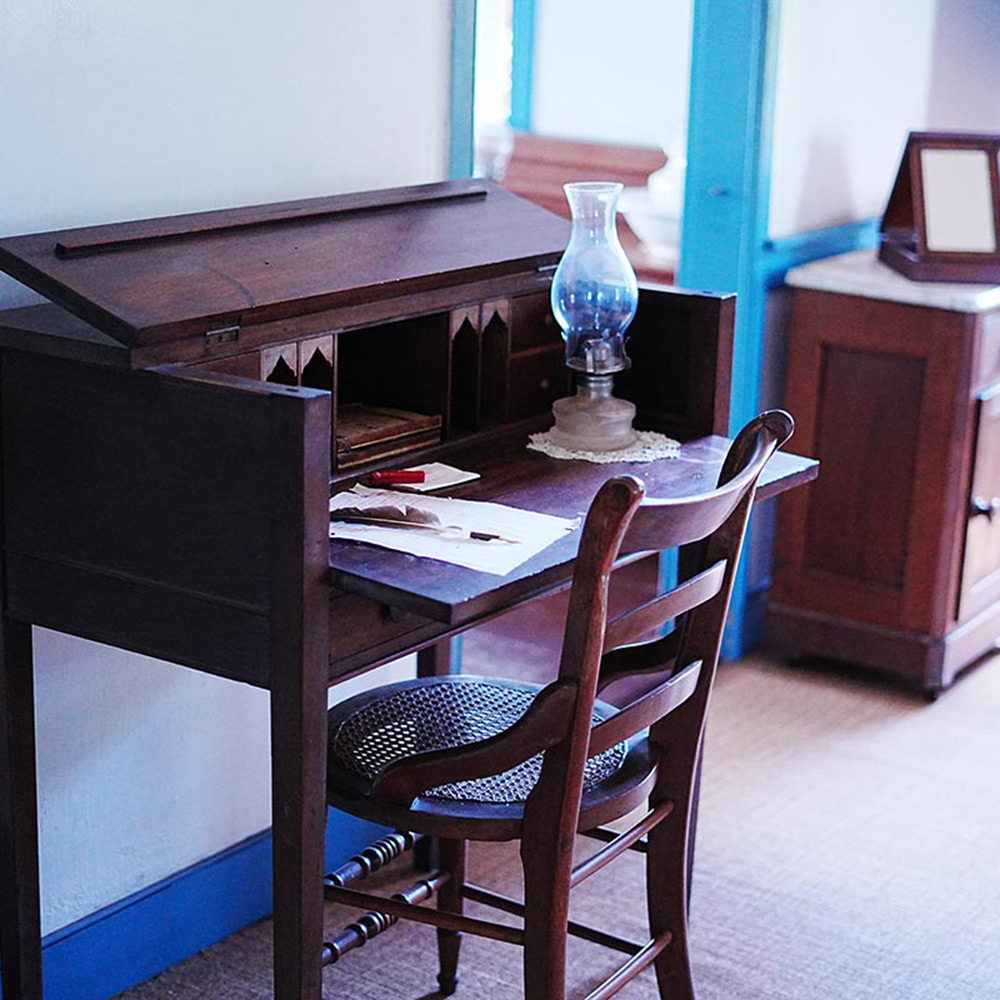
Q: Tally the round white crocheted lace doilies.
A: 1